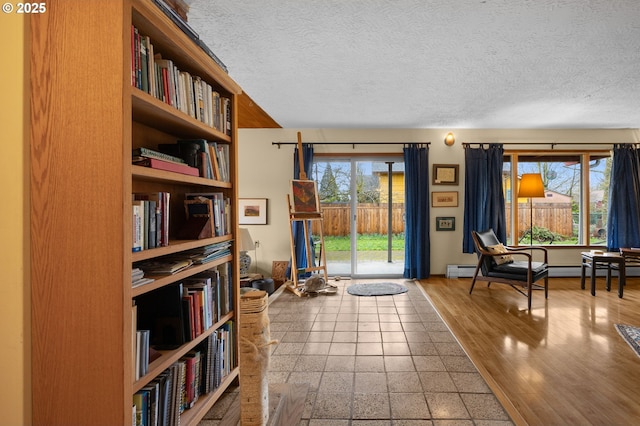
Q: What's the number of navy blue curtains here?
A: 4